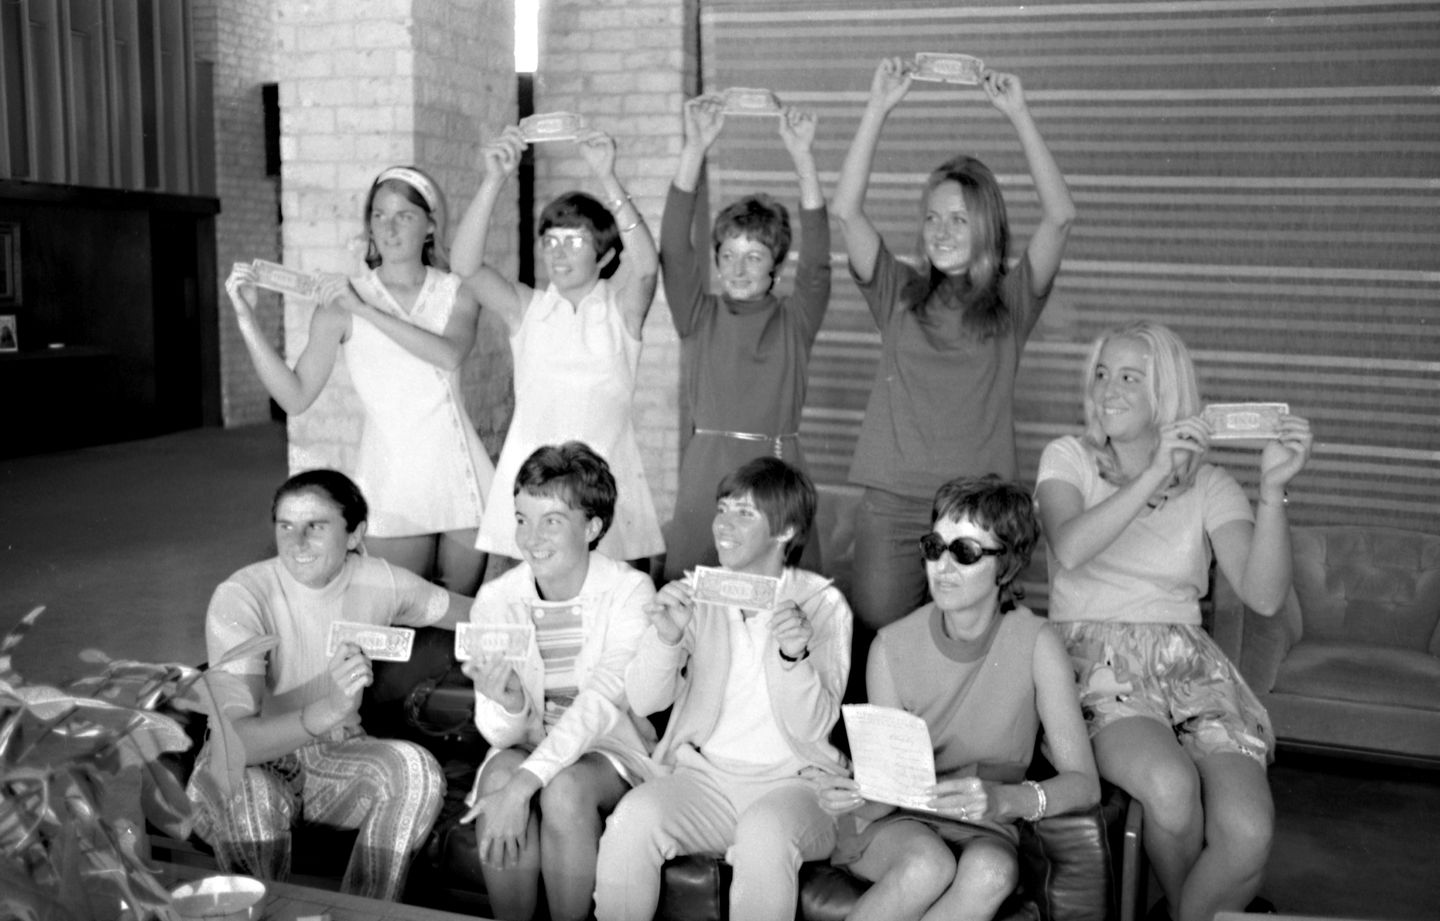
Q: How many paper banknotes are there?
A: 8